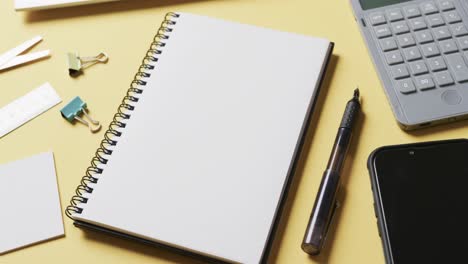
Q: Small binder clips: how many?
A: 2